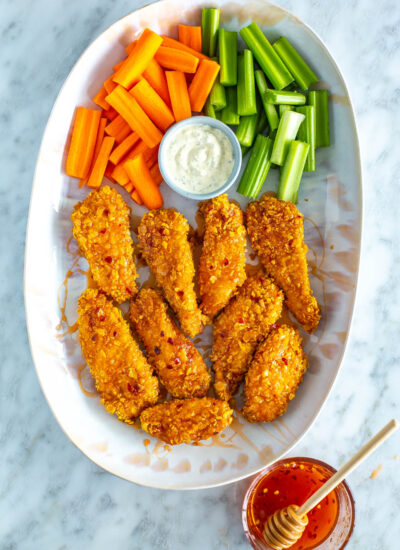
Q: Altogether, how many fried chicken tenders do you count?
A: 9